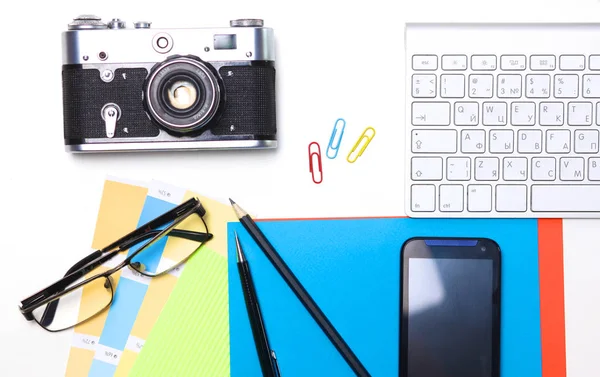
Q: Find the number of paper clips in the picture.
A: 3